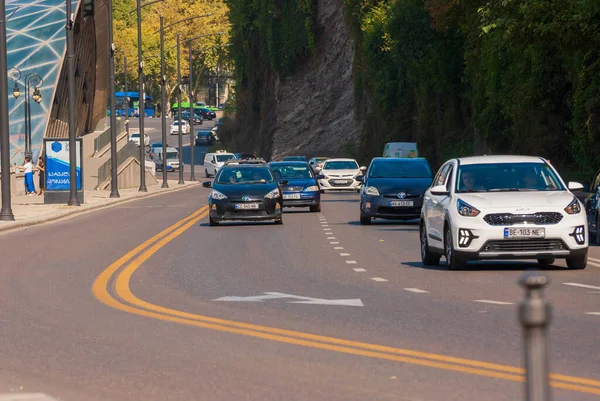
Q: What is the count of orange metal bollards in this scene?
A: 0